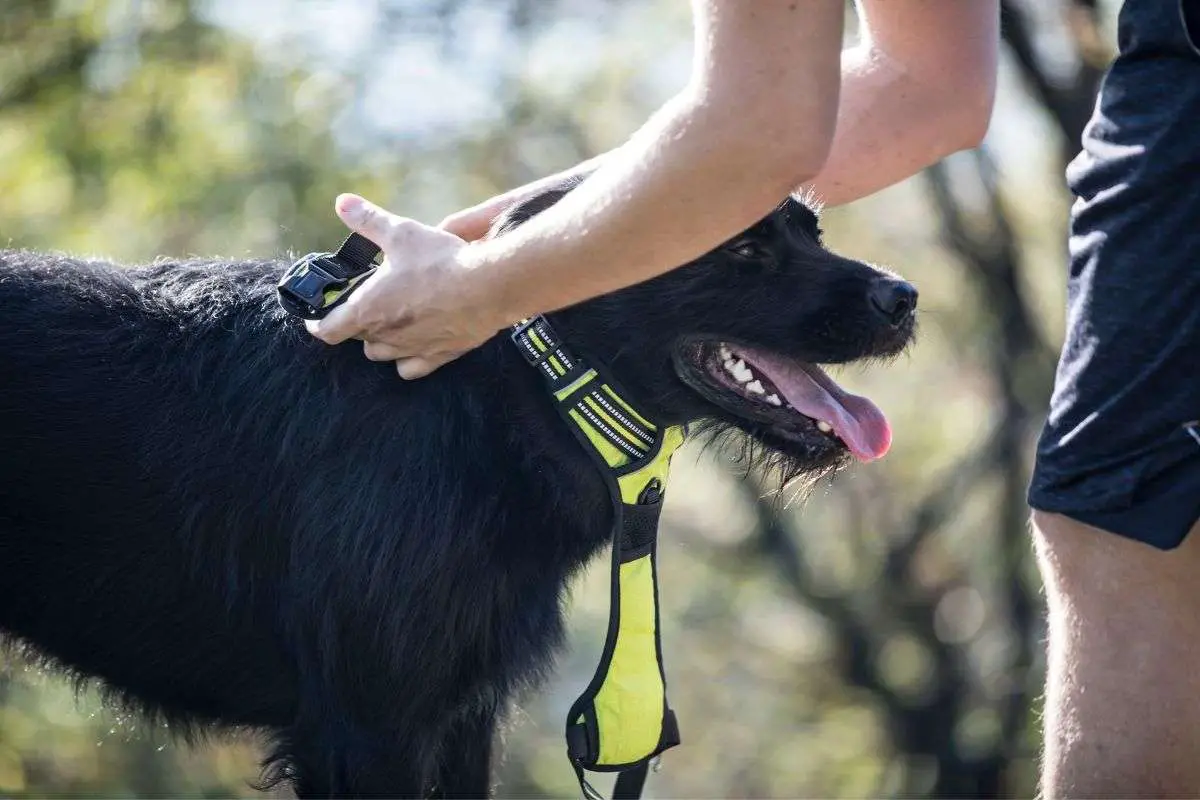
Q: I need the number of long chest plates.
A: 1